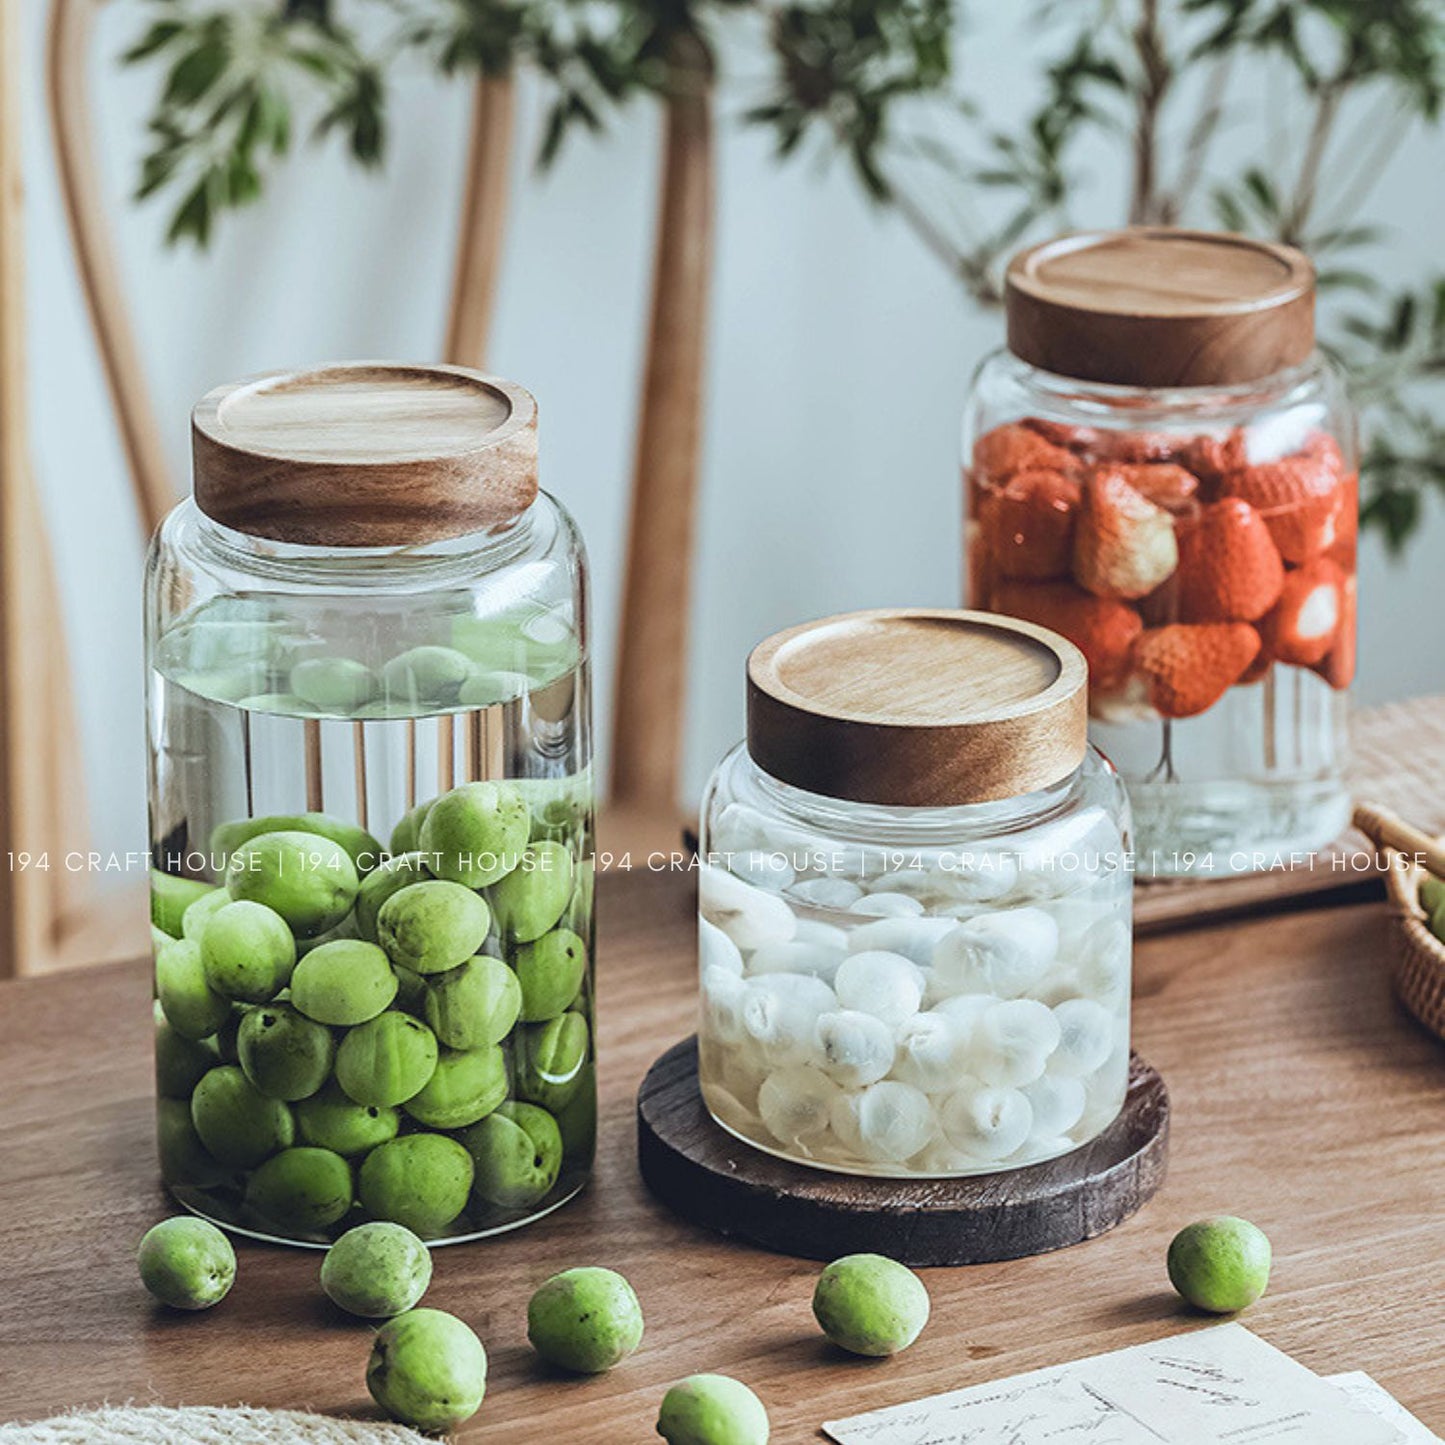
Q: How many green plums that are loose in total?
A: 7